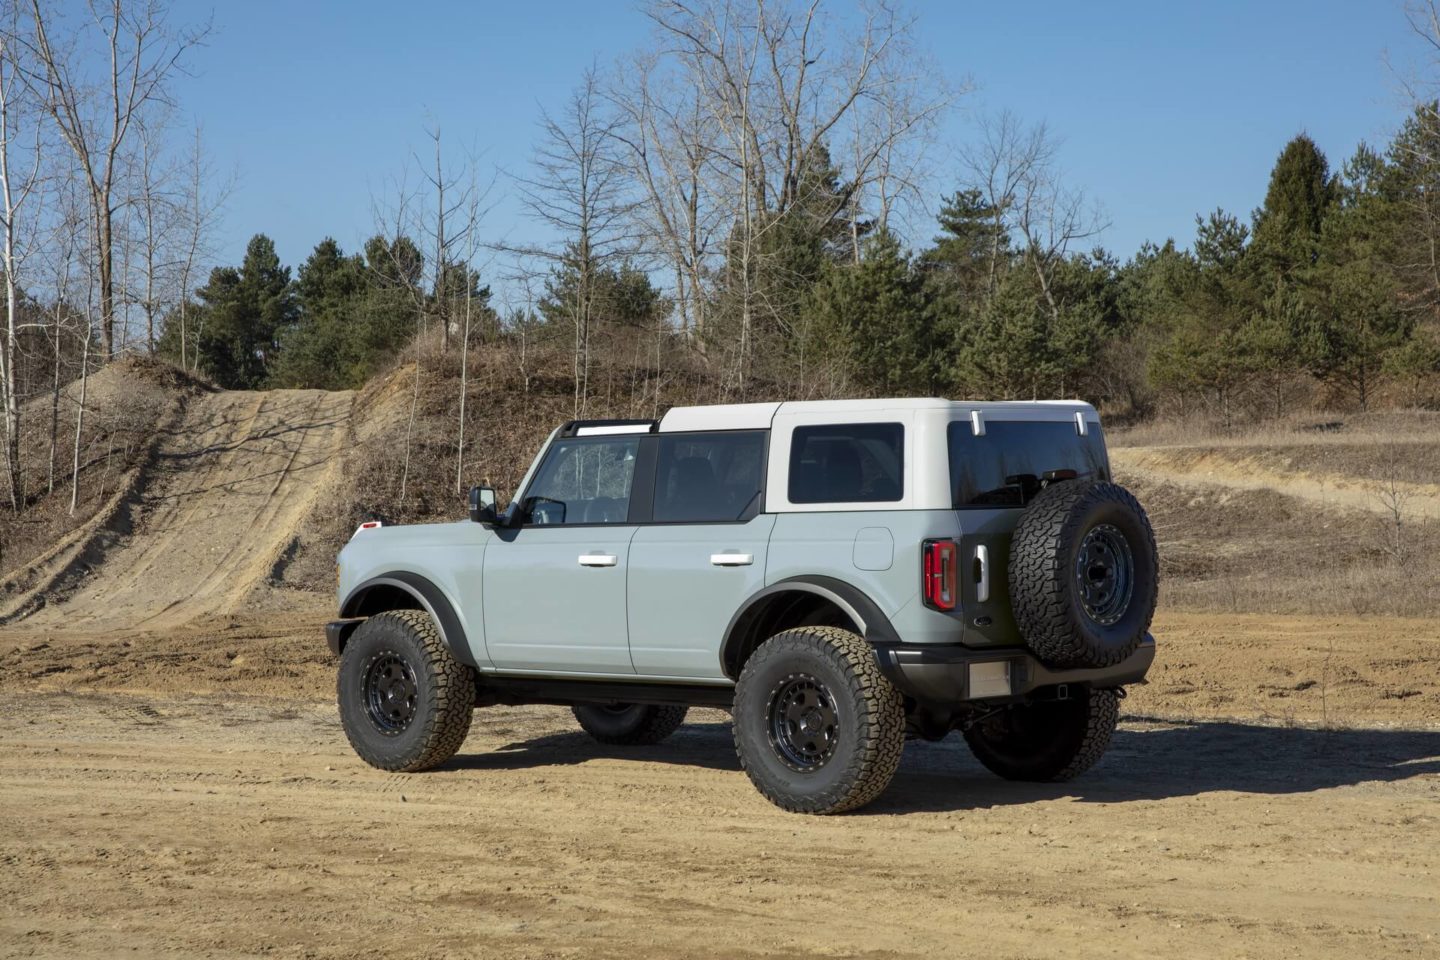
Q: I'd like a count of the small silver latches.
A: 2